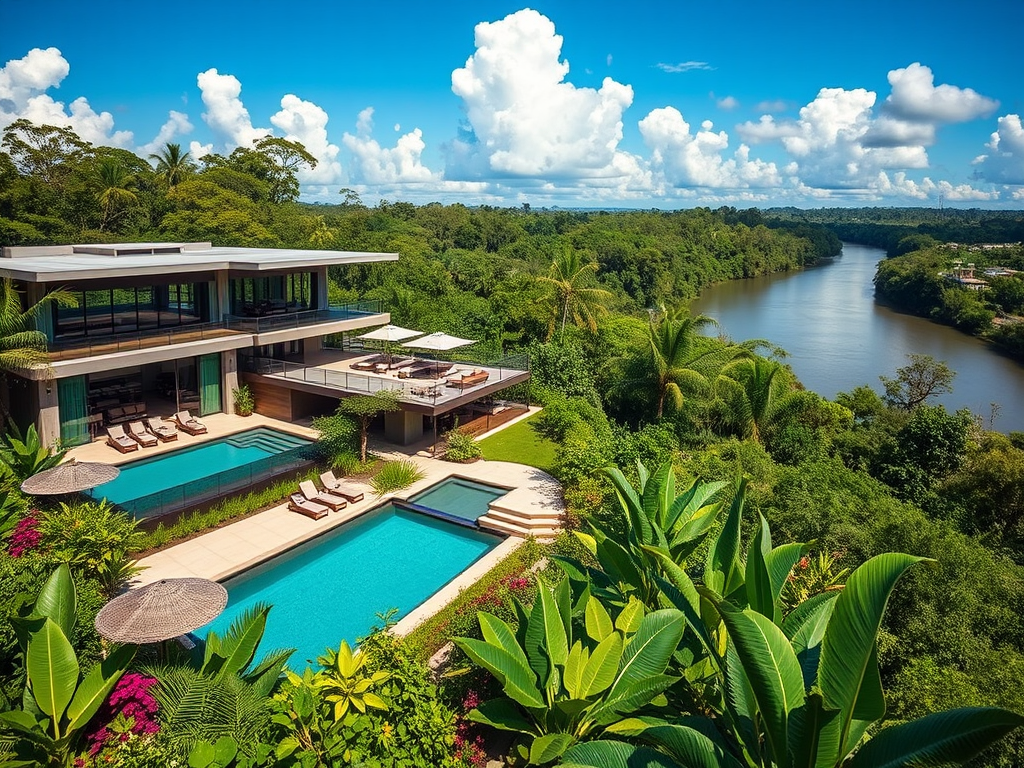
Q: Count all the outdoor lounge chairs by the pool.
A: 7